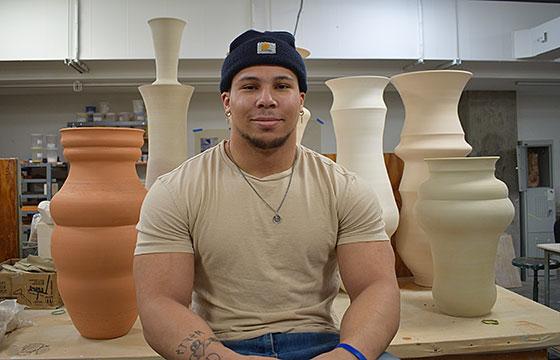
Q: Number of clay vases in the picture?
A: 6